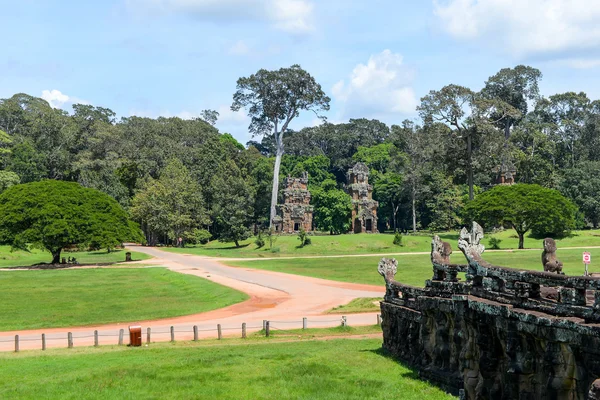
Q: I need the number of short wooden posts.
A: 15